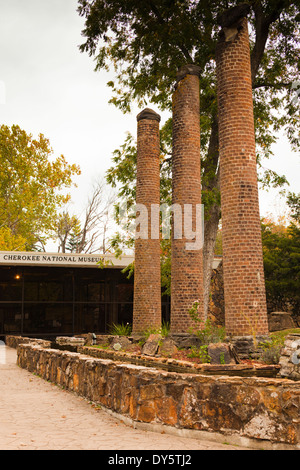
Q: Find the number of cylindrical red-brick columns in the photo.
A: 3